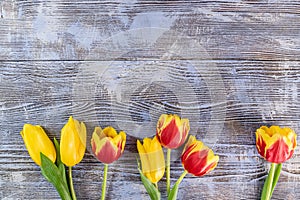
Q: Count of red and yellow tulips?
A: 4